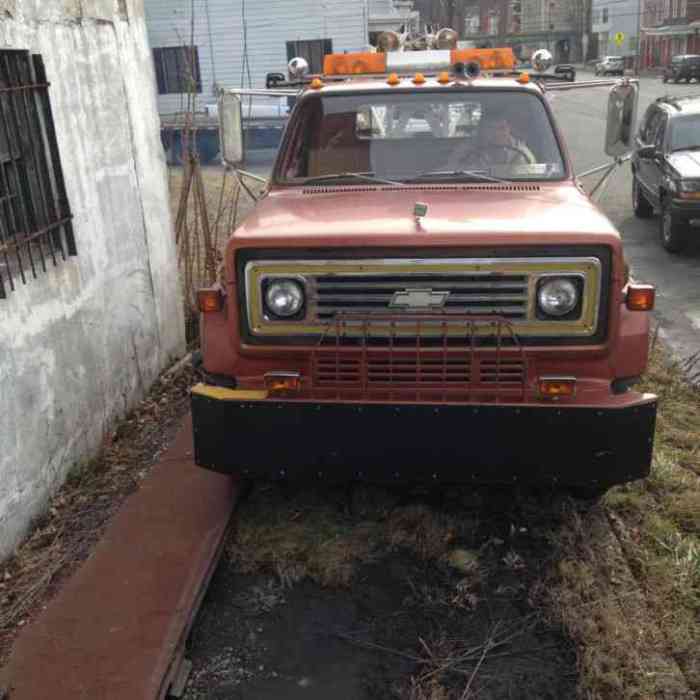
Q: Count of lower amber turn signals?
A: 2